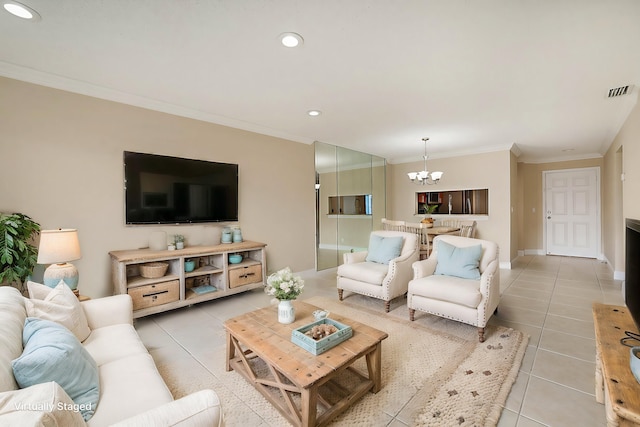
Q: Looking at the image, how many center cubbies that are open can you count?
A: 2